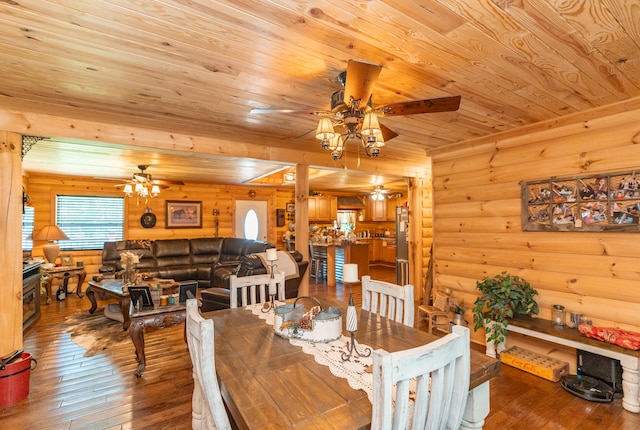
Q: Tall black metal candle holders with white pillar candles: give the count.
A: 2